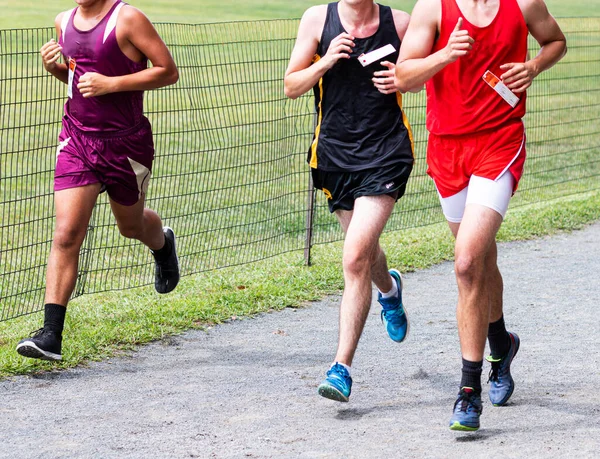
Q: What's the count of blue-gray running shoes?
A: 2